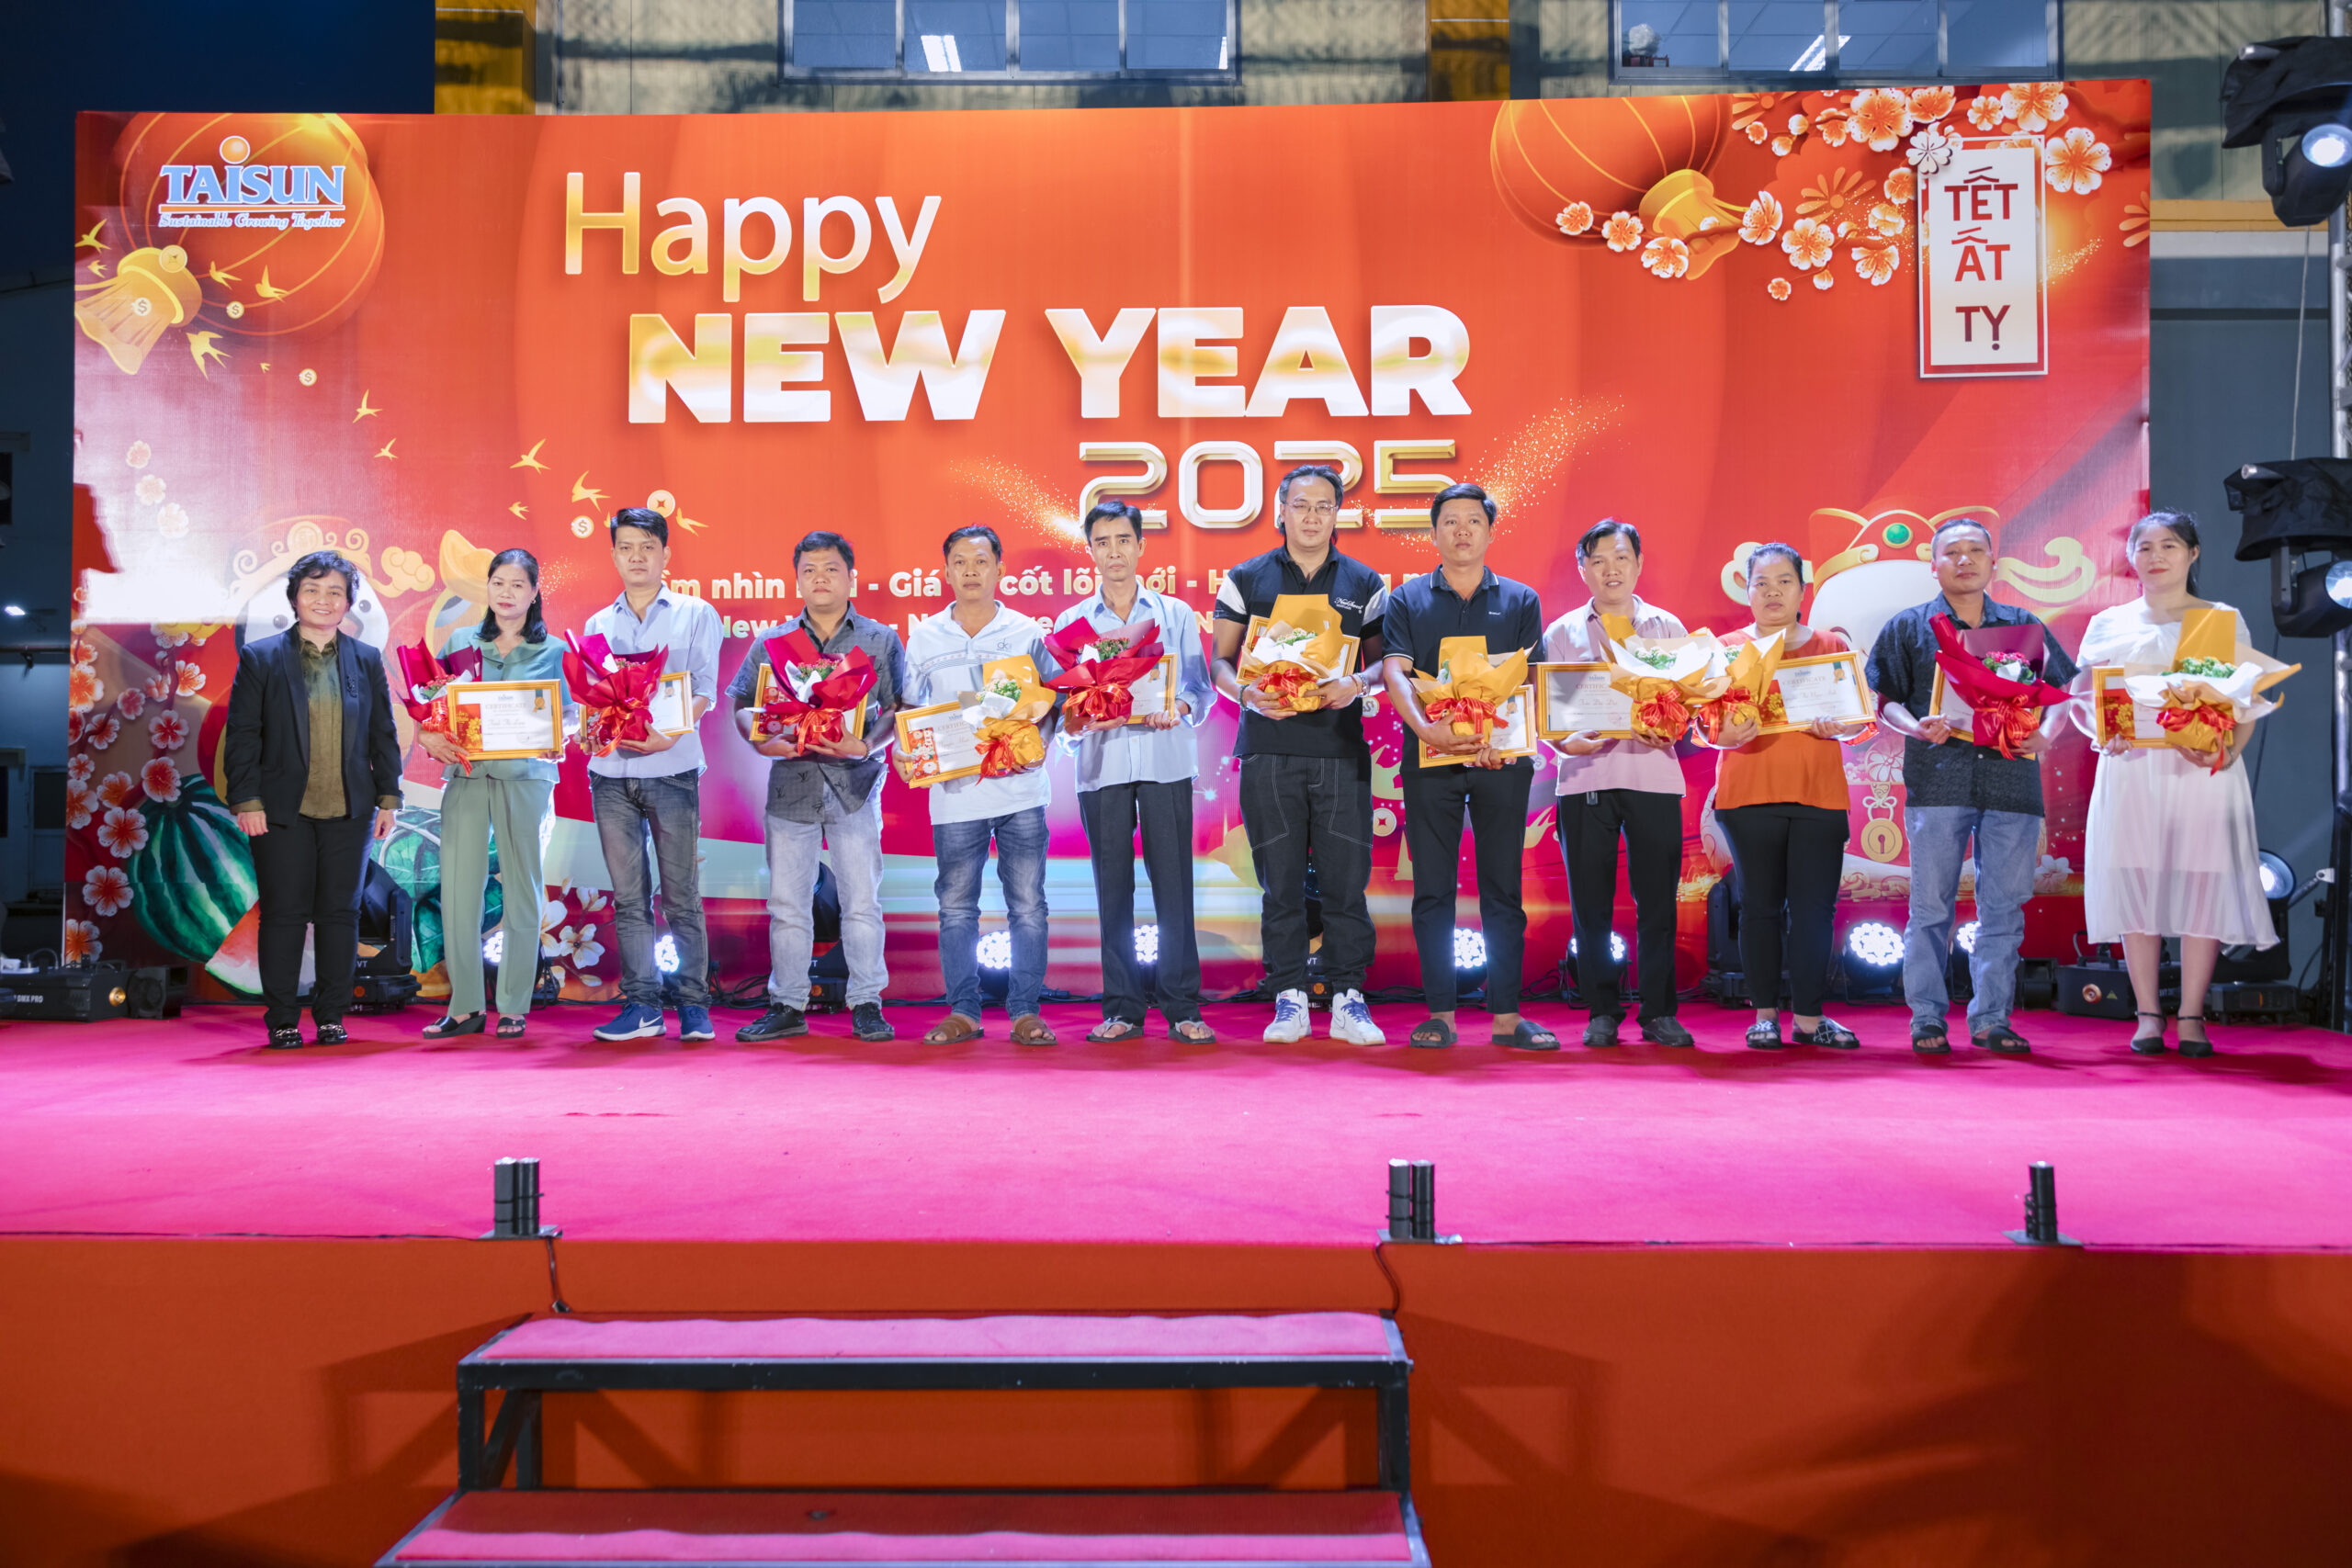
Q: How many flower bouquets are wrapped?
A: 11